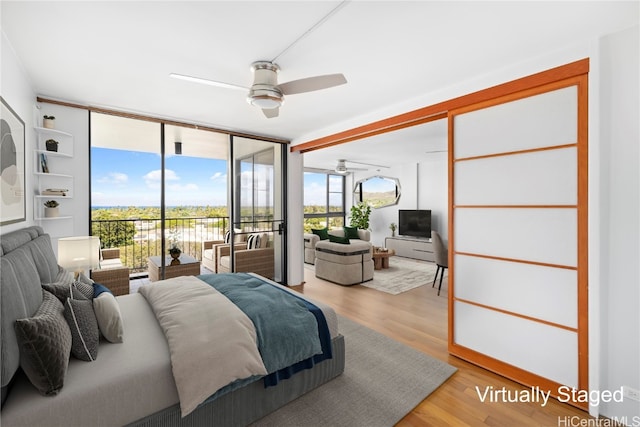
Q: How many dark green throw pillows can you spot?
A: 3